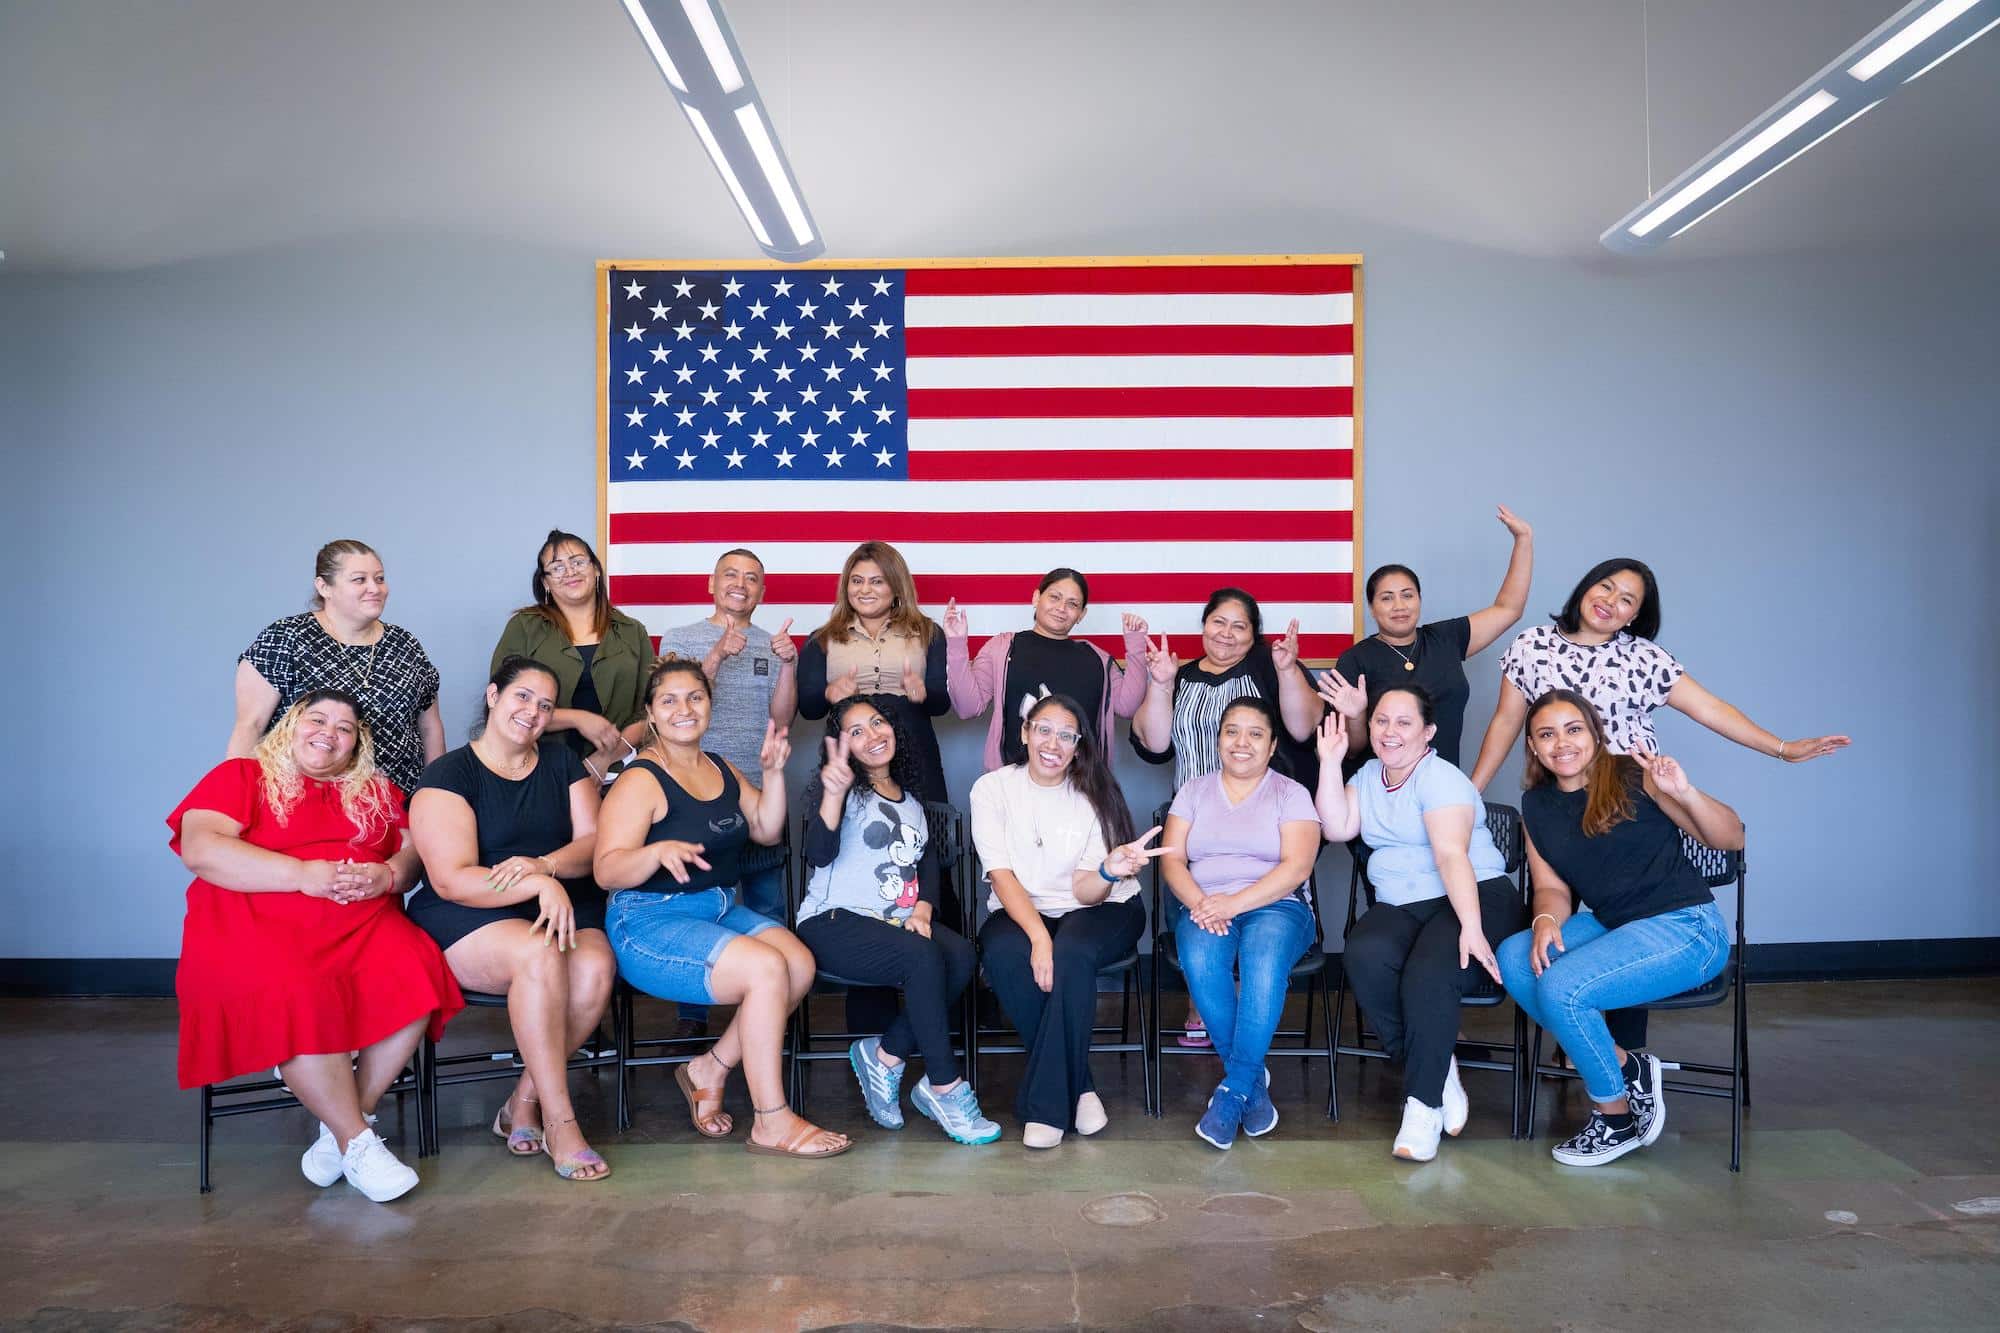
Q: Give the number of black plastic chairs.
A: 8